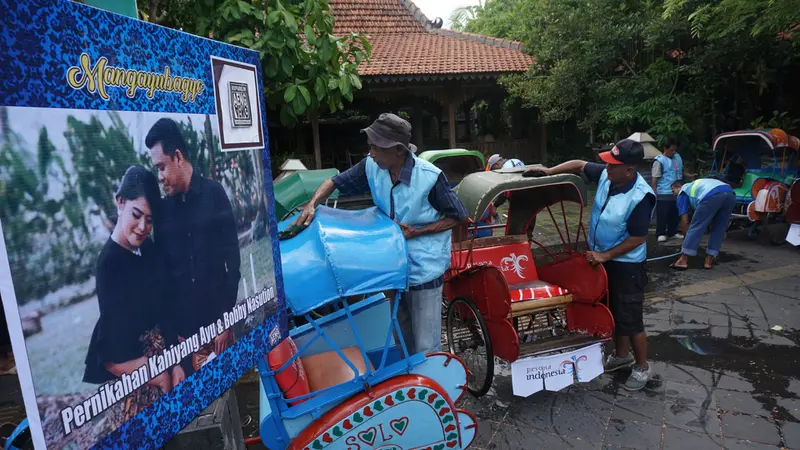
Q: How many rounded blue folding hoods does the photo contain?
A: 1